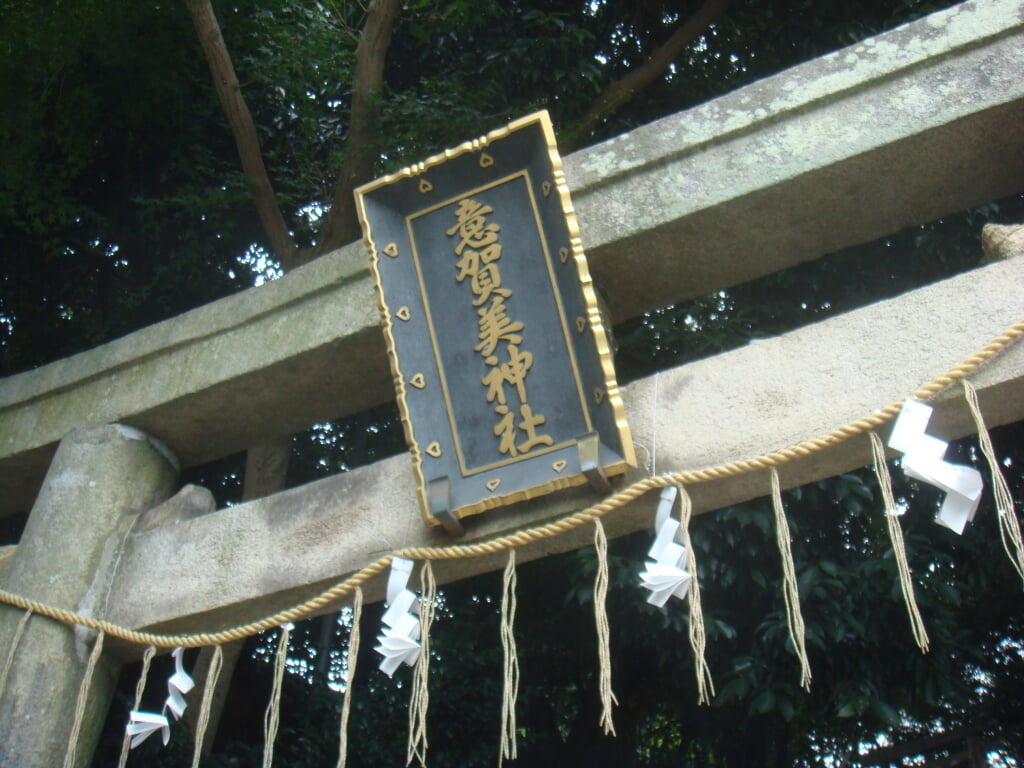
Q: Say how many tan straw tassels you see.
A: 13